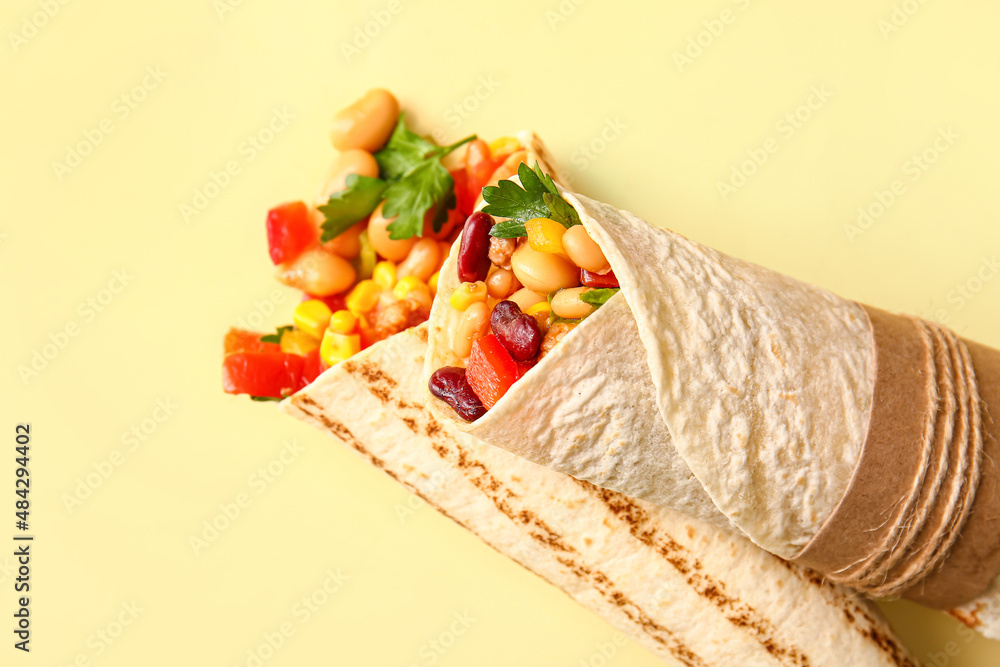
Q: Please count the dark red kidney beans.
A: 3